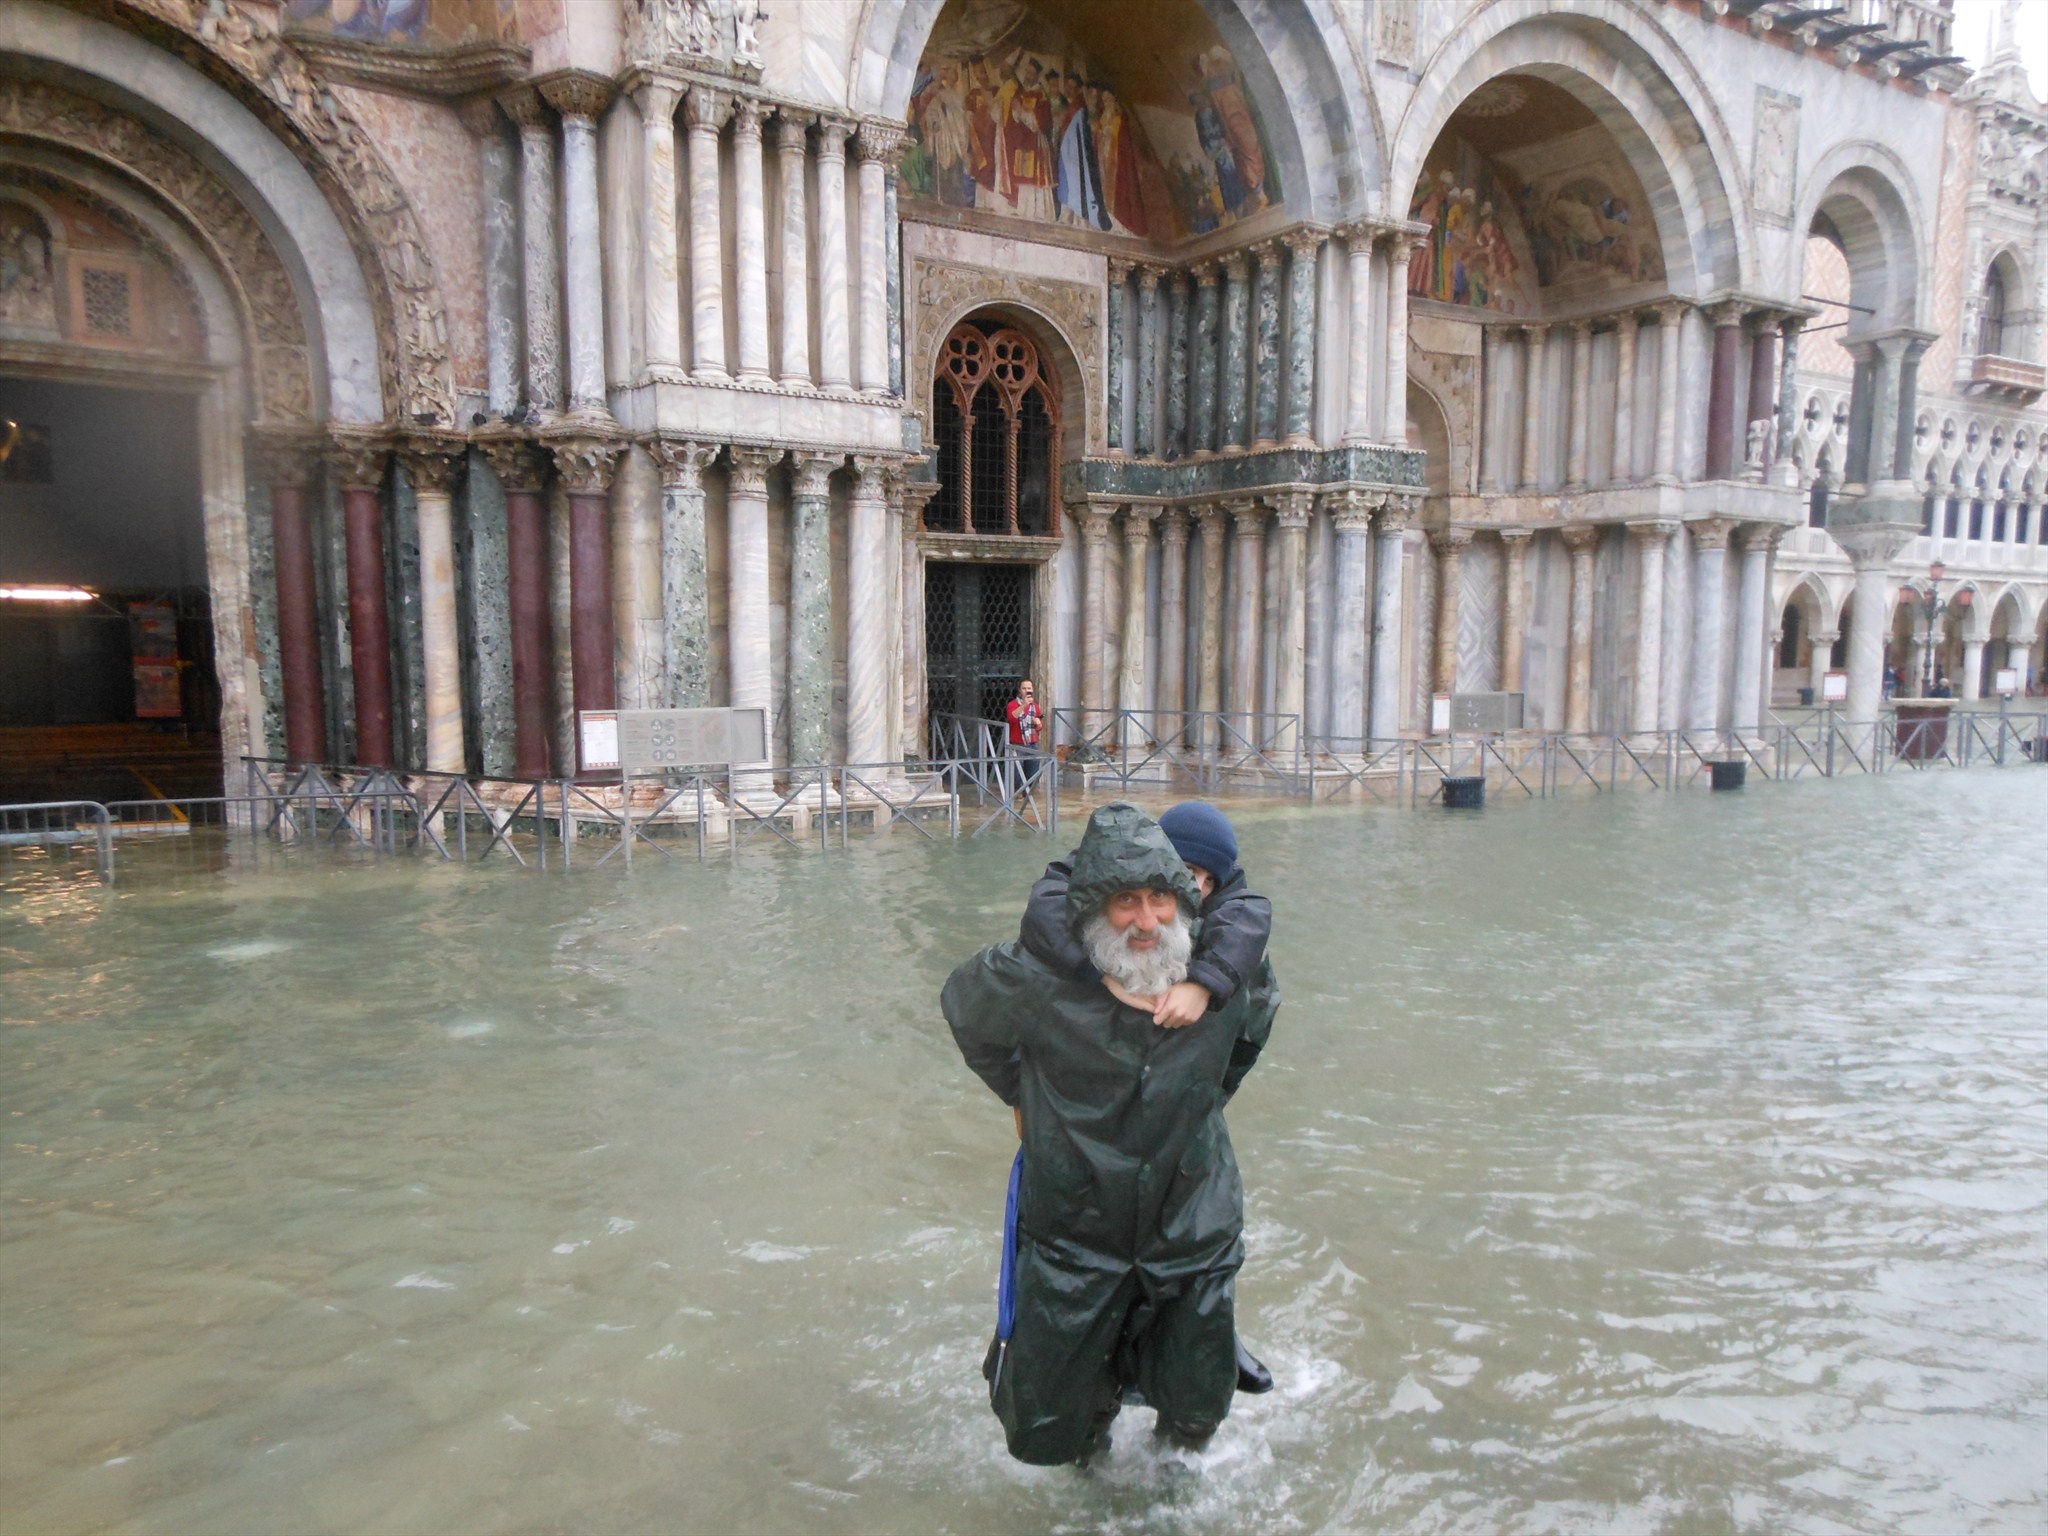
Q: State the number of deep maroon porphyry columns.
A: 6